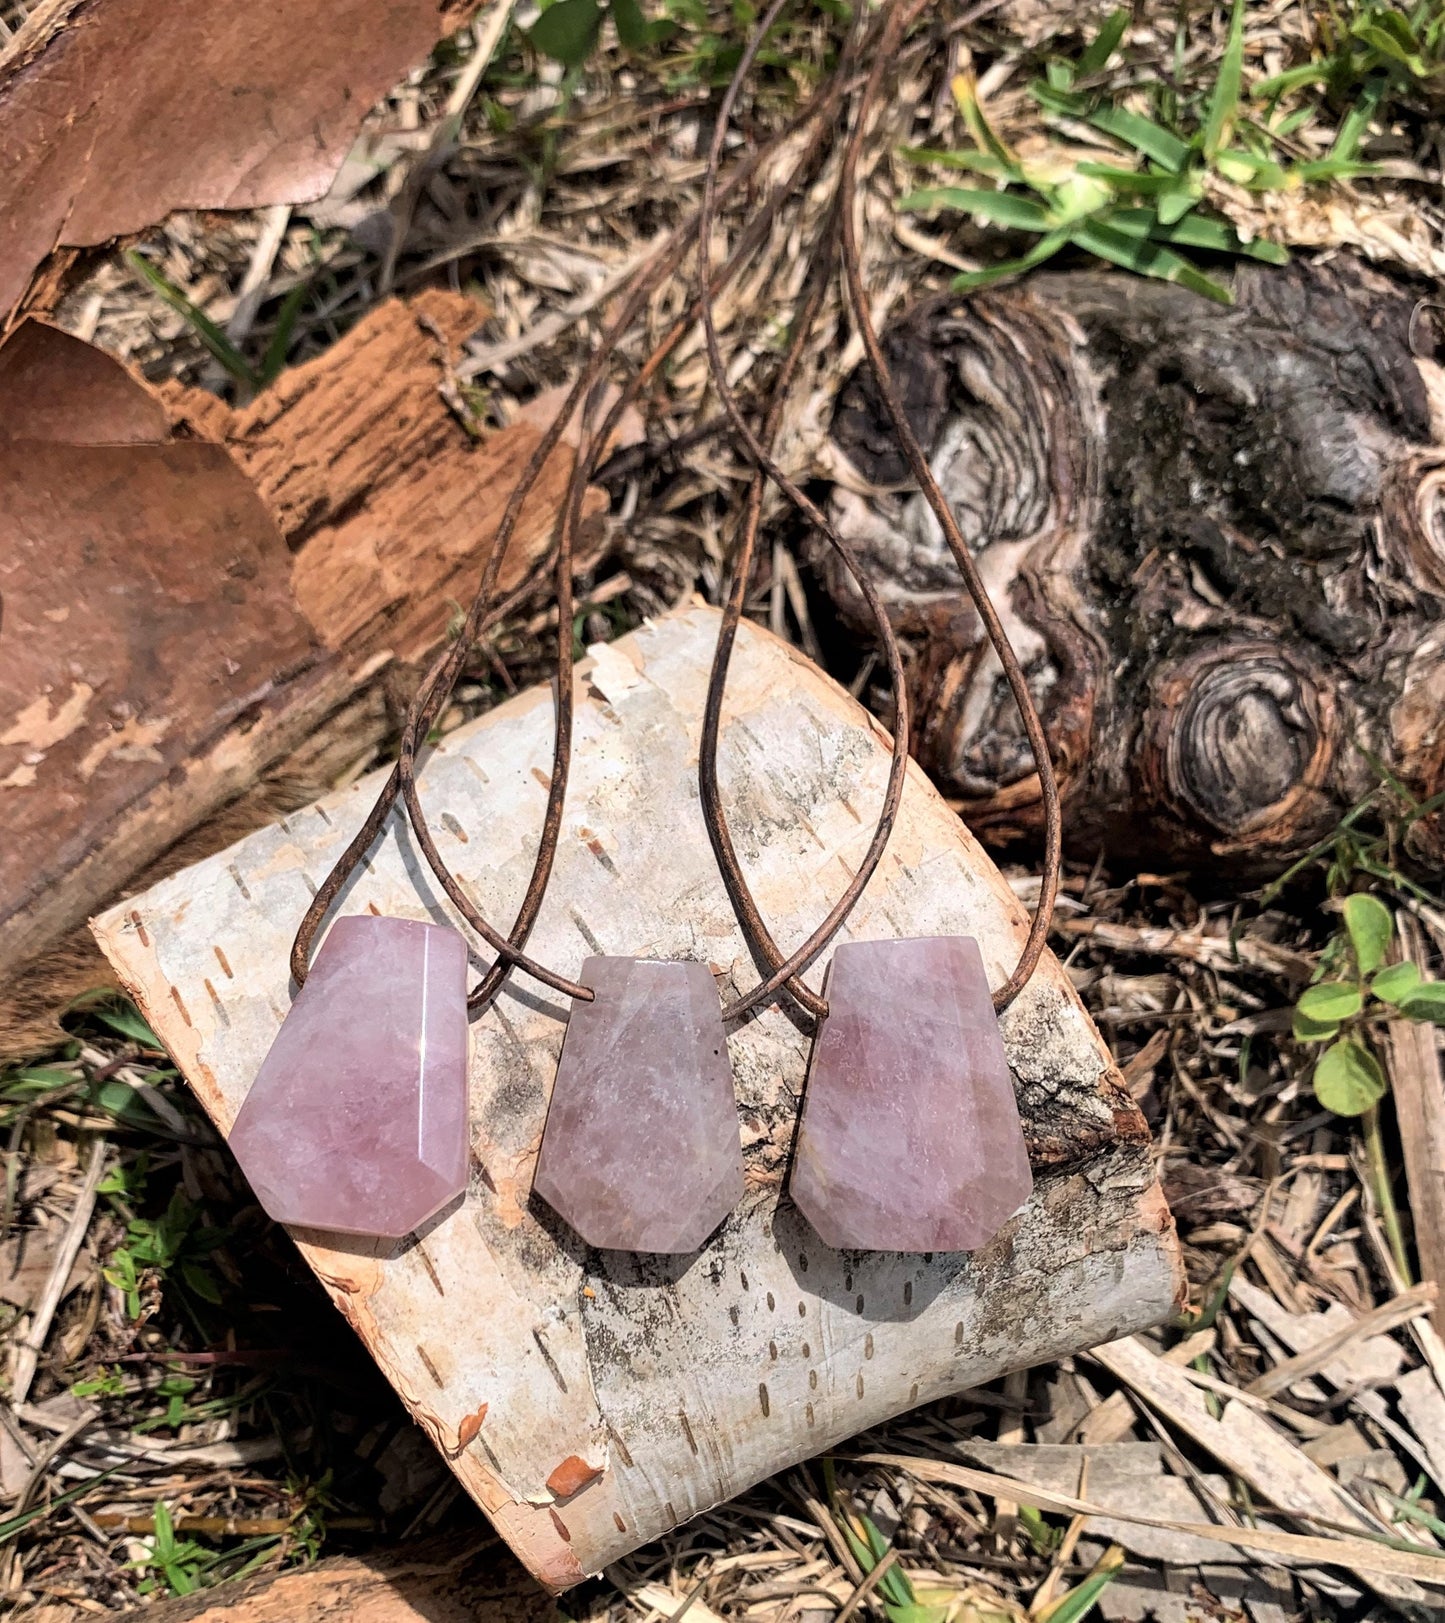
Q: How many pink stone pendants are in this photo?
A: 3